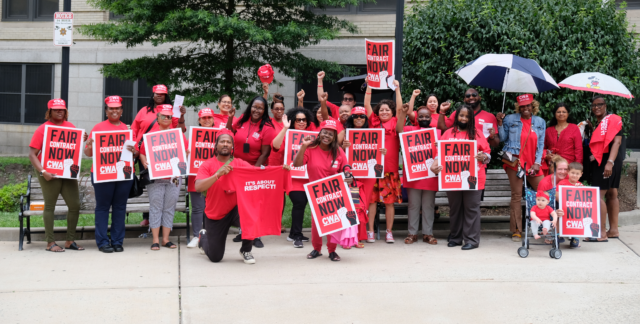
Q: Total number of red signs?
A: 11